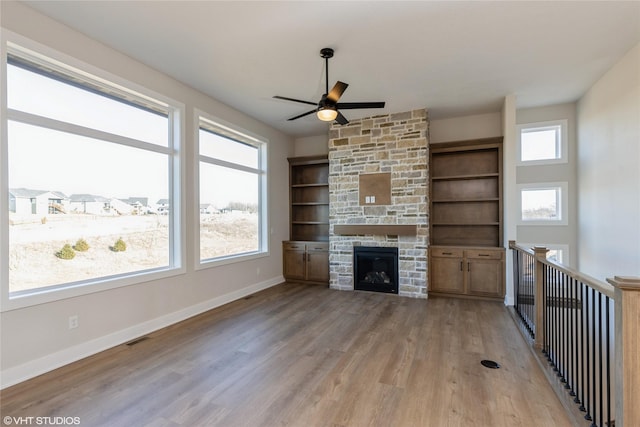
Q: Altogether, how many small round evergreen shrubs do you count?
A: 3